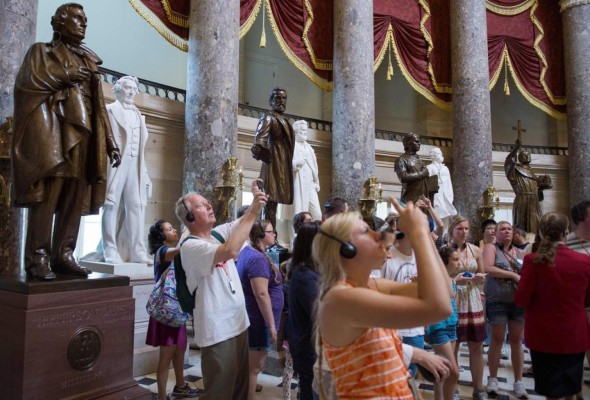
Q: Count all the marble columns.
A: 5